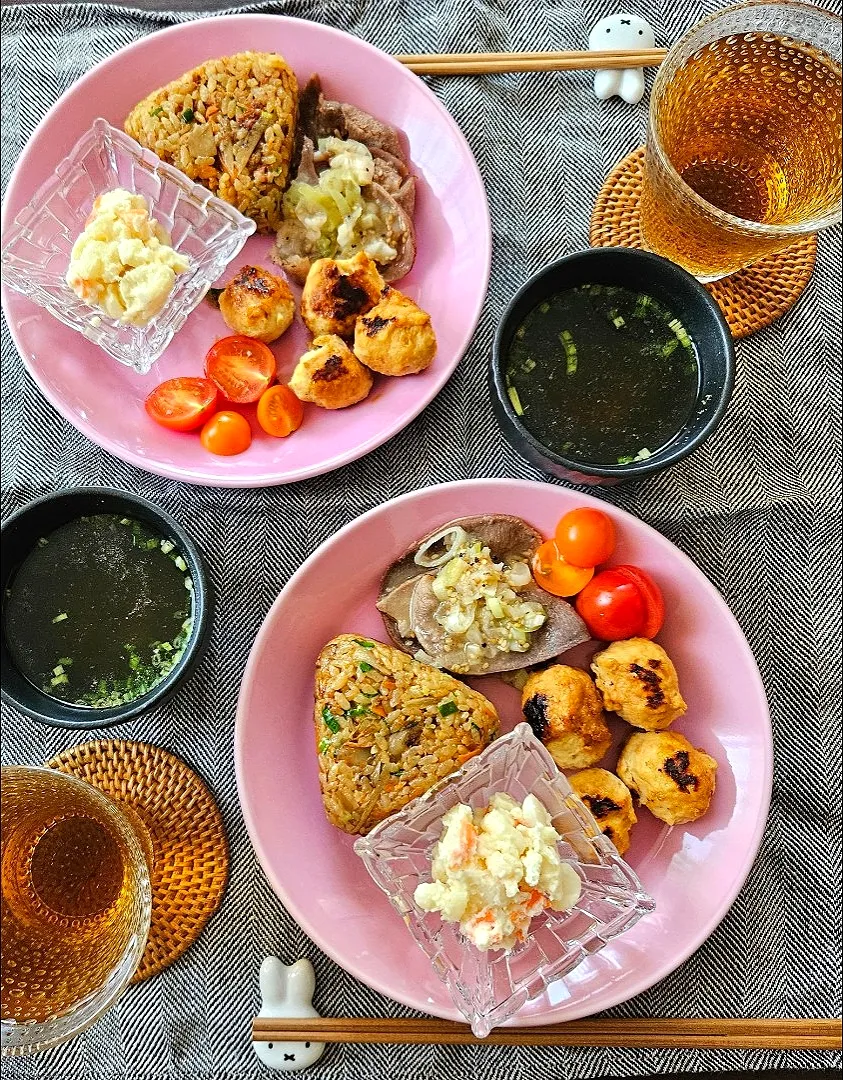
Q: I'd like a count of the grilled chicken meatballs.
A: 8